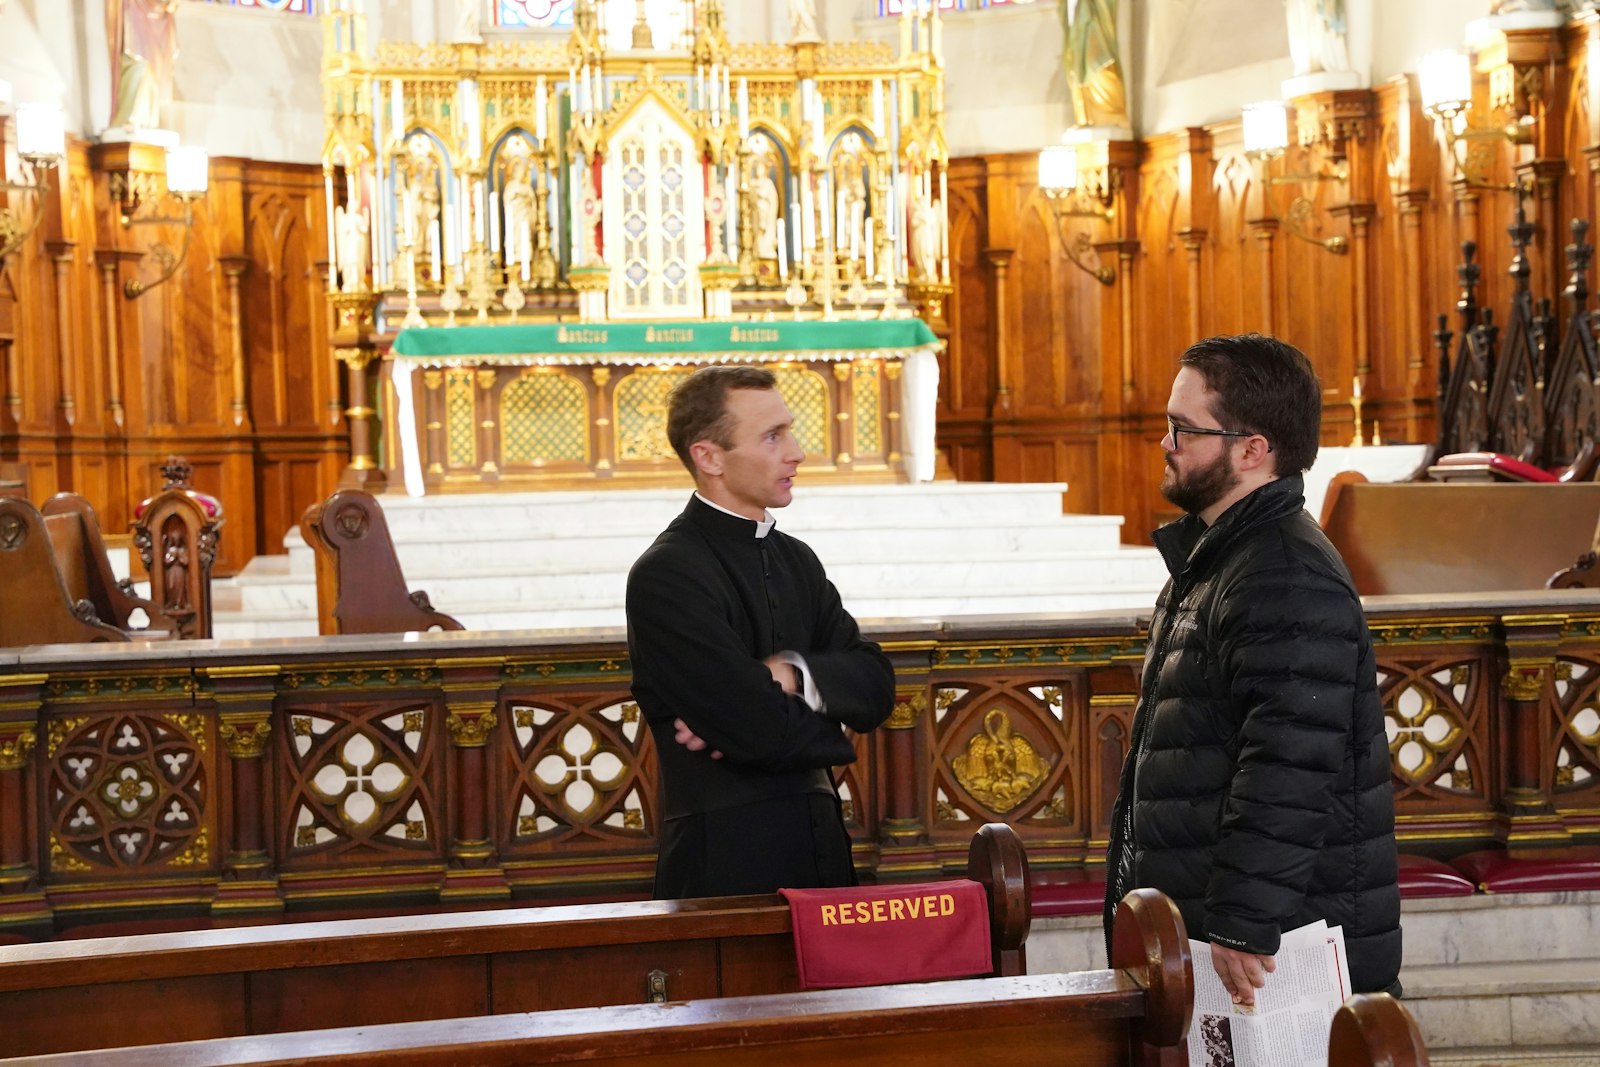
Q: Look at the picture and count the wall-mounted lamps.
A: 5